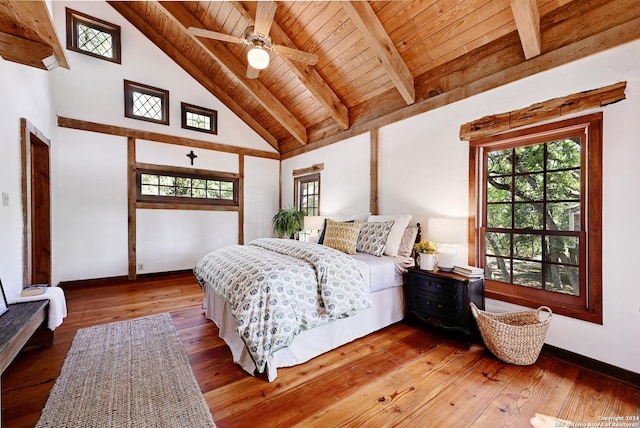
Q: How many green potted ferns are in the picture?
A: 1